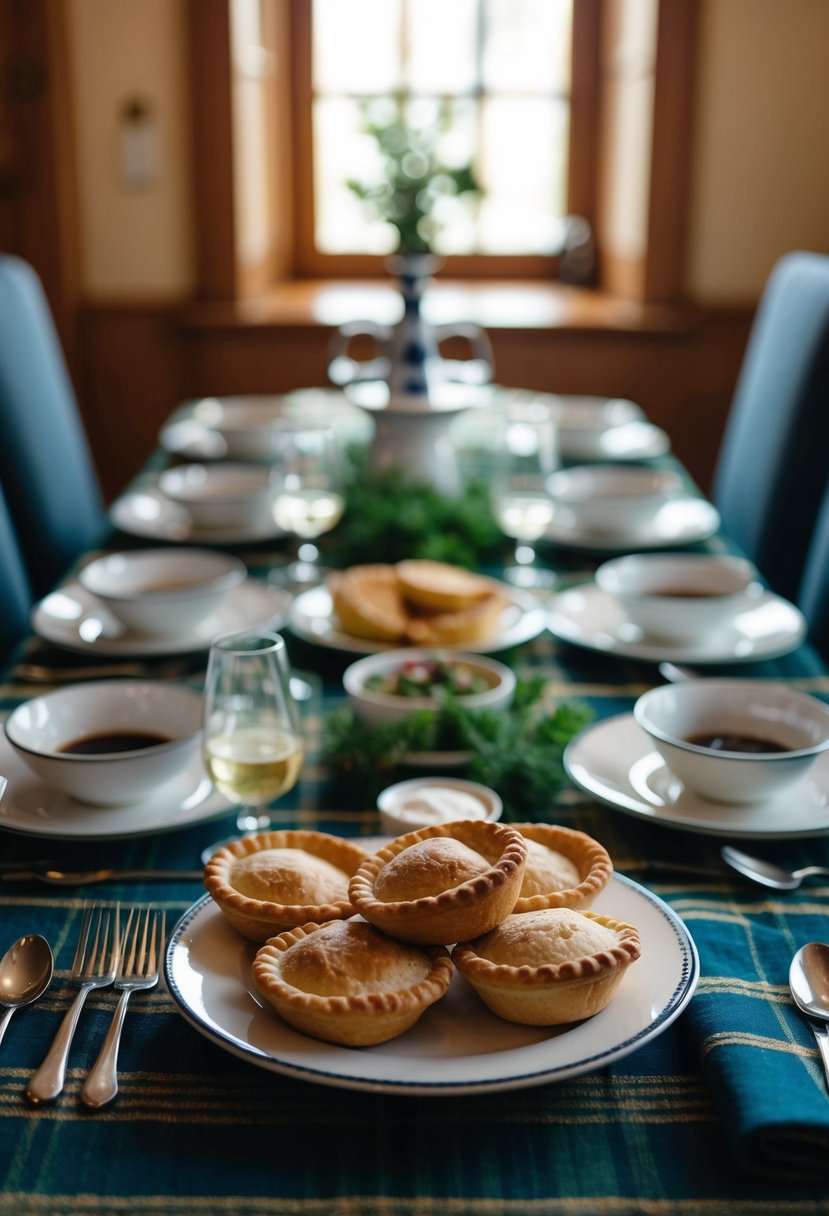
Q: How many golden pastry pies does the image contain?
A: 5